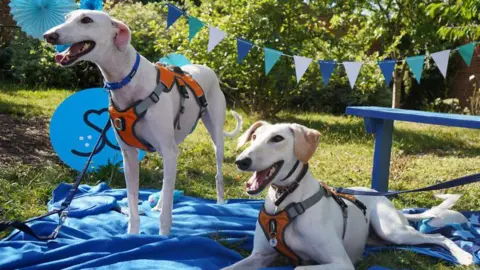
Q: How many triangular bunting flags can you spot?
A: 12